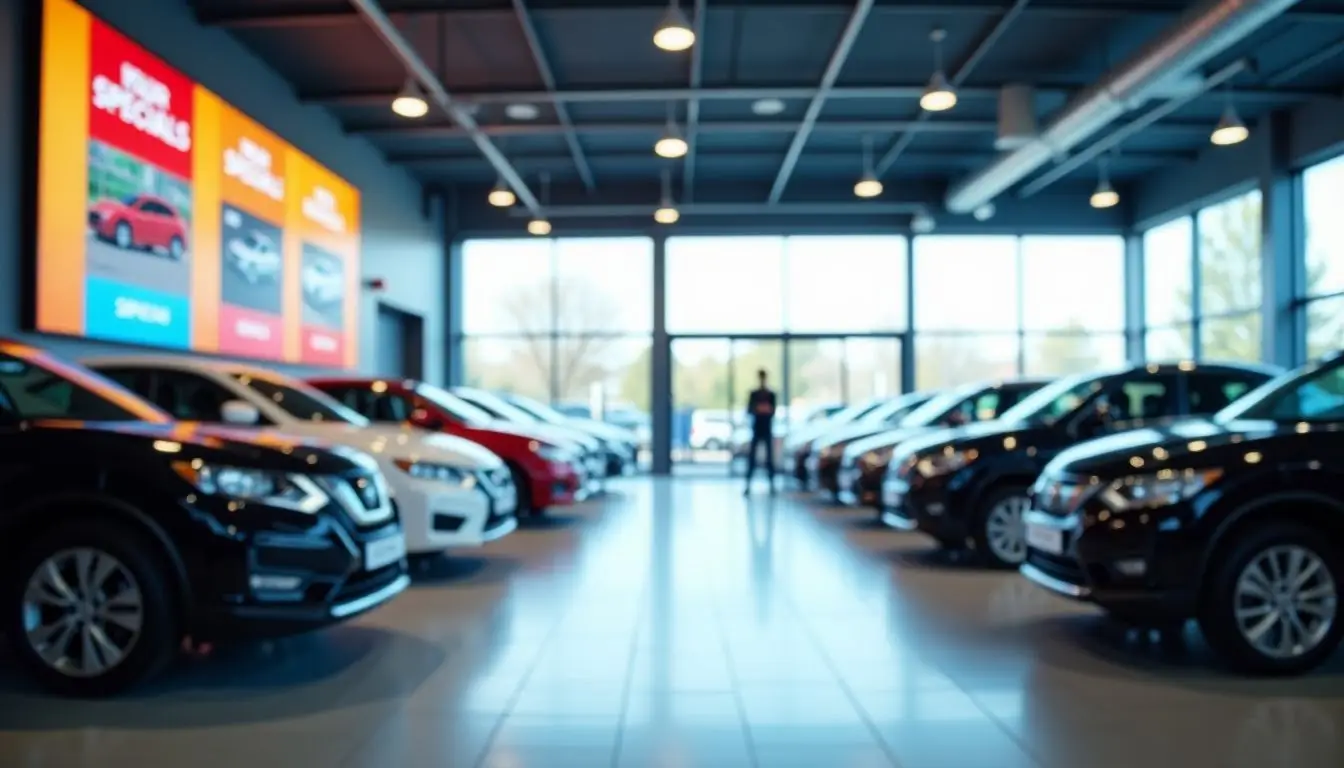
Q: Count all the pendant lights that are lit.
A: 10